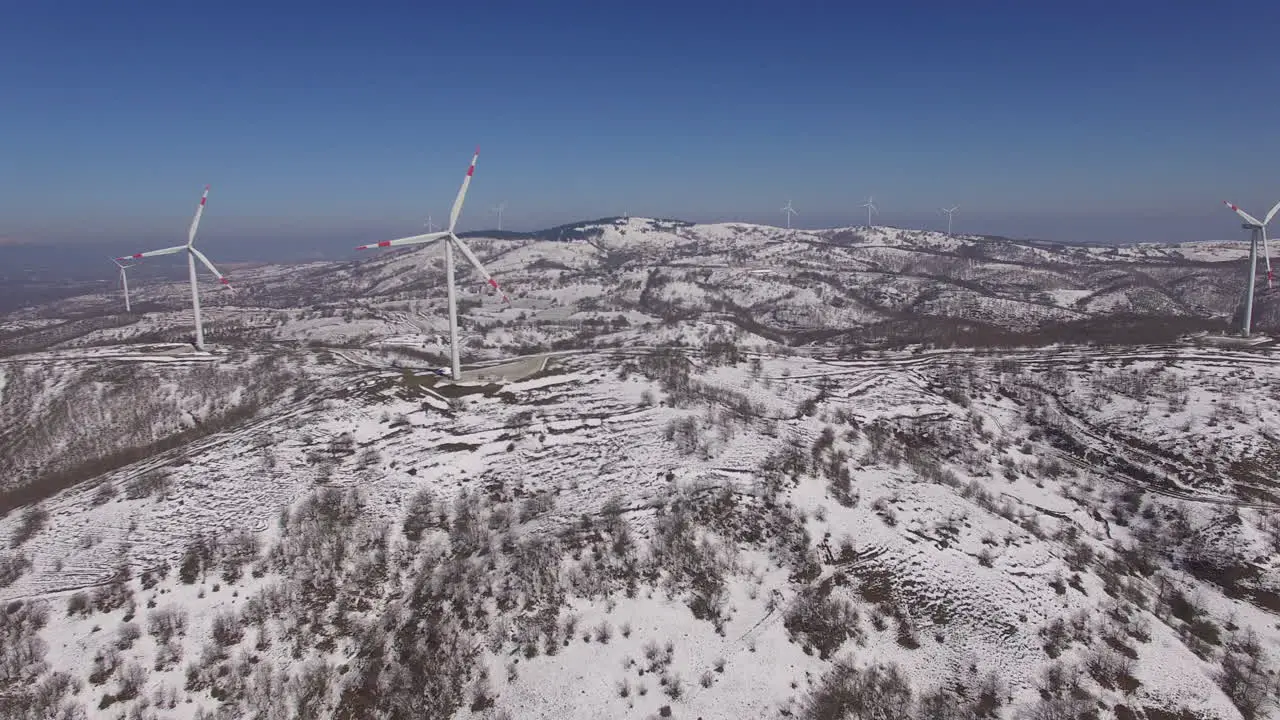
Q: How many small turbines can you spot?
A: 6